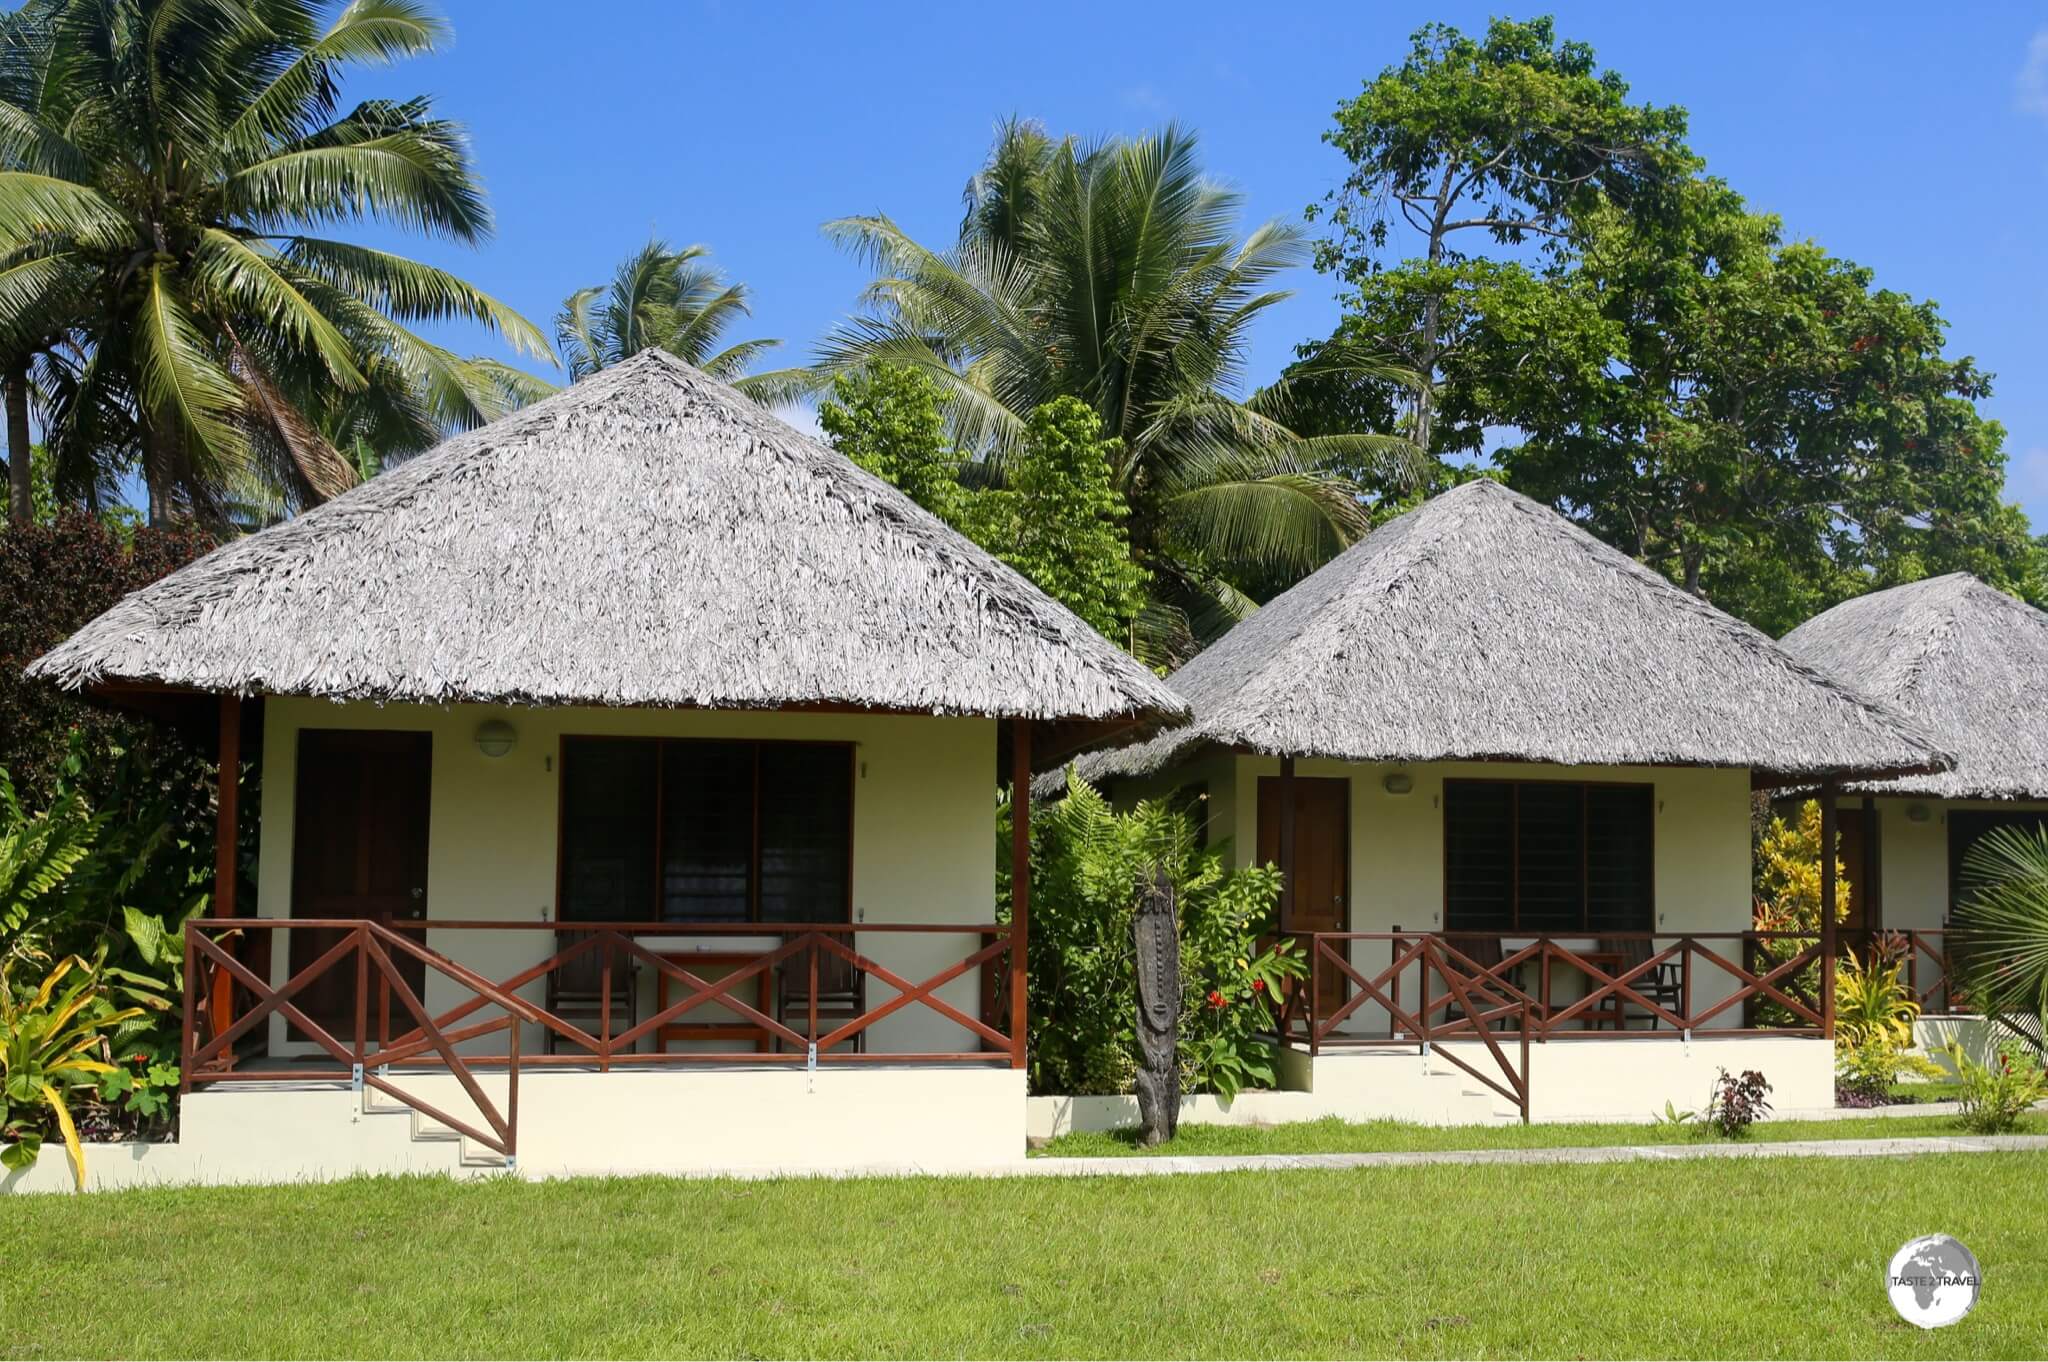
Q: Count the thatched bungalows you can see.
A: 3